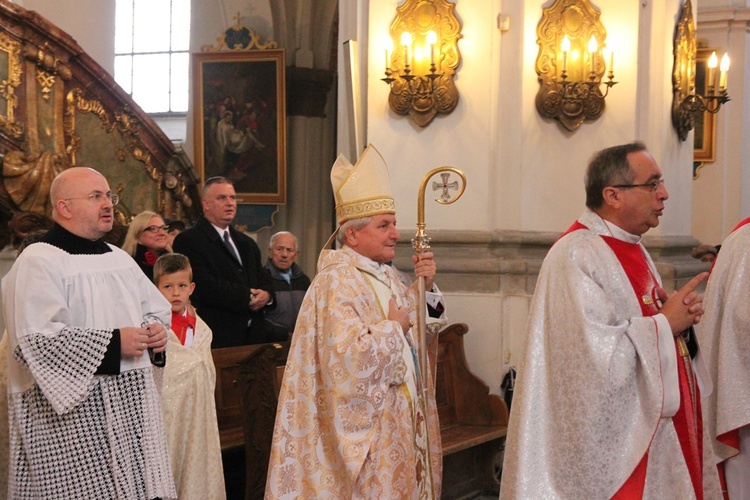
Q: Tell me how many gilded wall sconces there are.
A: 3